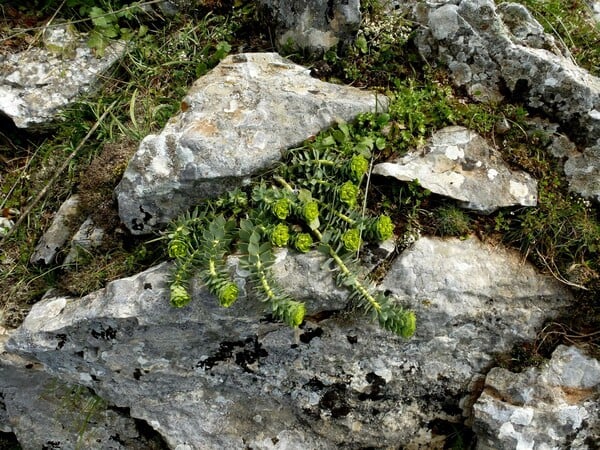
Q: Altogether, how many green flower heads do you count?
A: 13